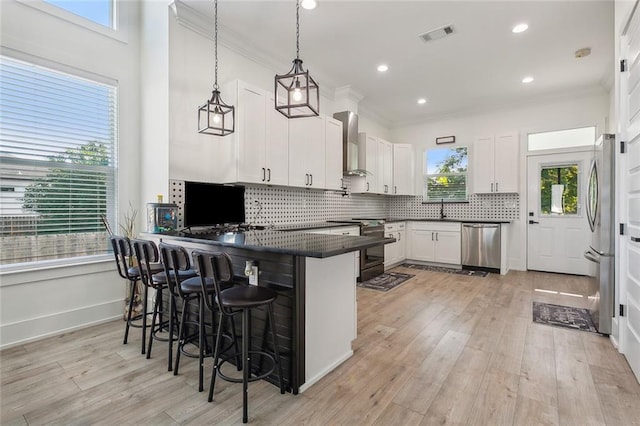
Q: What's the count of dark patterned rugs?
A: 3